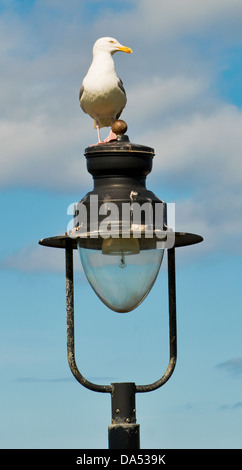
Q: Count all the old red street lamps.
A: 0